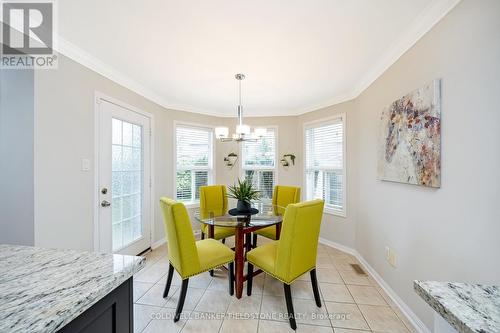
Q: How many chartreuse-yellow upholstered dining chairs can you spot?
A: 4